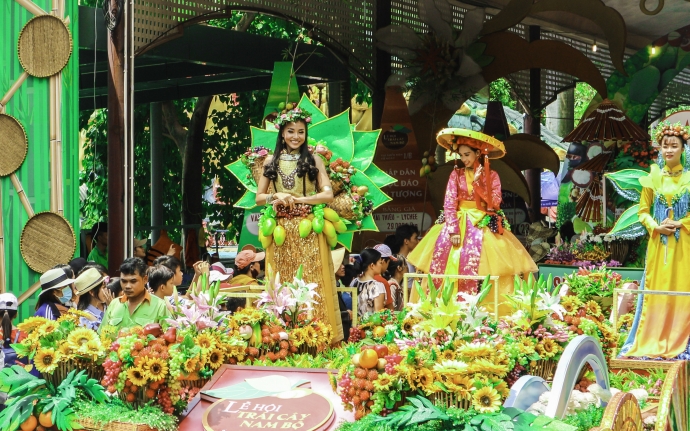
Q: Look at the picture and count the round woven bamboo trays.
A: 3